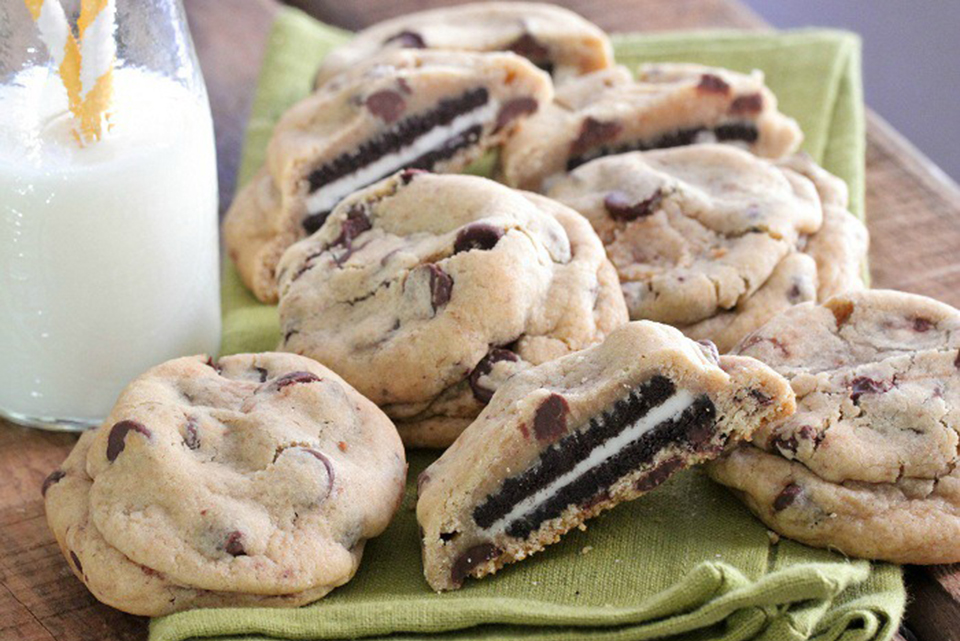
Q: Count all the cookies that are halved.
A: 3